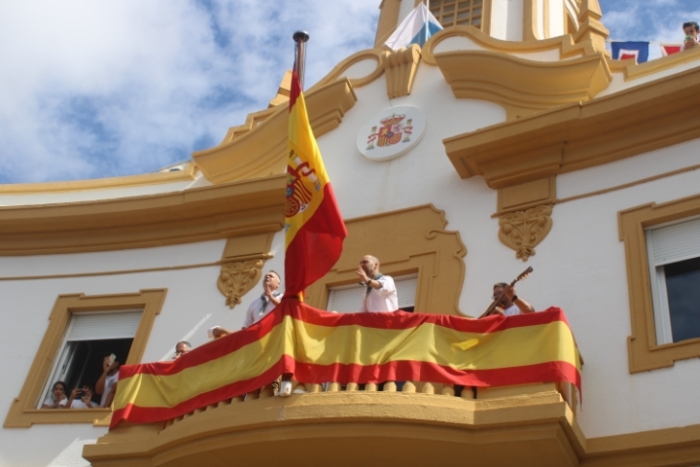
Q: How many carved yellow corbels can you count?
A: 2